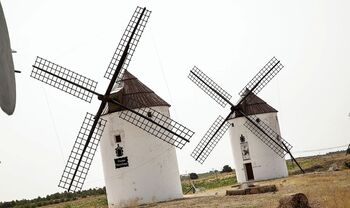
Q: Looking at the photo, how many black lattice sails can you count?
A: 8